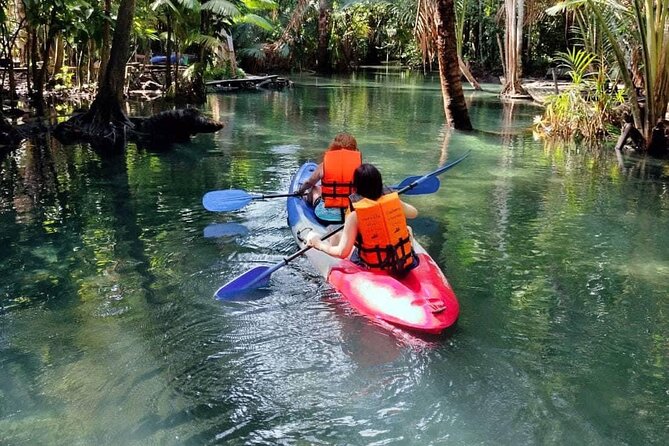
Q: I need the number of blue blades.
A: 4